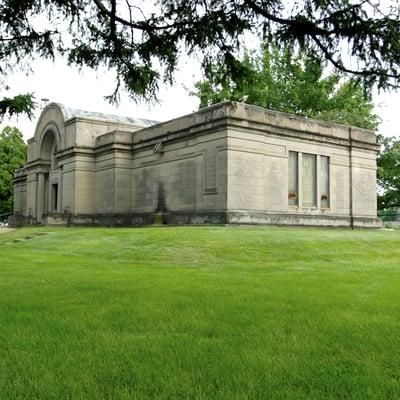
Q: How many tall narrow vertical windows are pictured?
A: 3